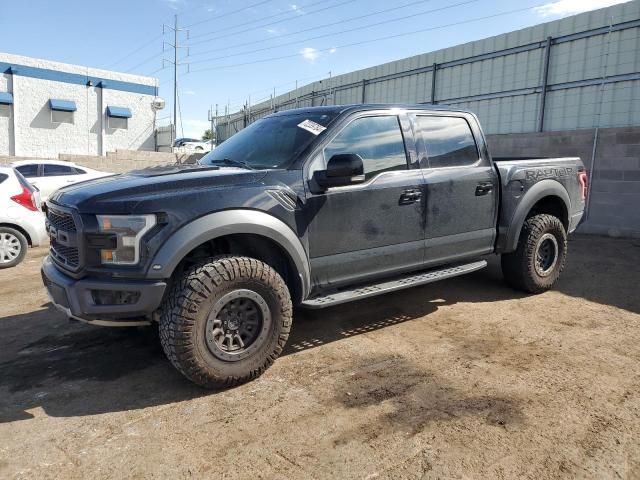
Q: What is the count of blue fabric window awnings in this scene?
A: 3